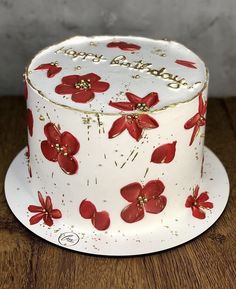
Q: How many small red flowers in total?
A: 2